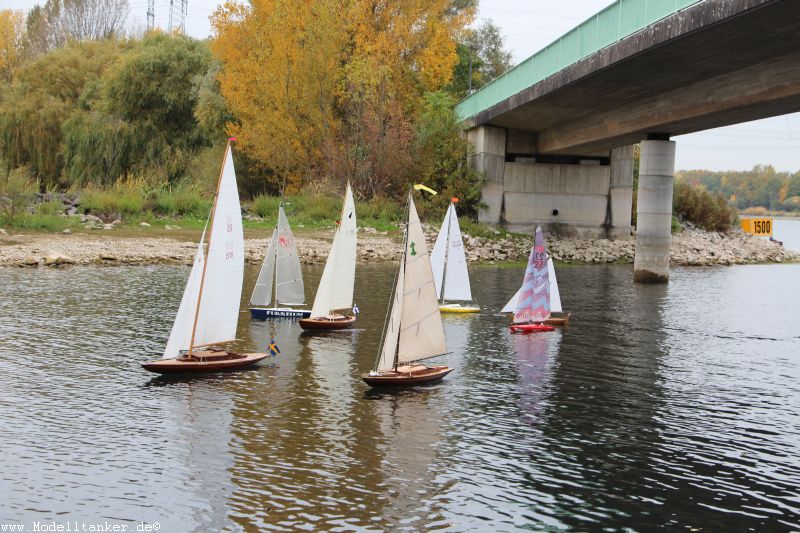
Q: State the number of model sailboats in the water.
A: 7